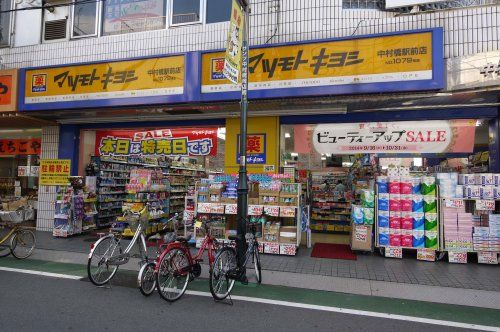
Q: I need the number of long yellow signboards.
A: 2